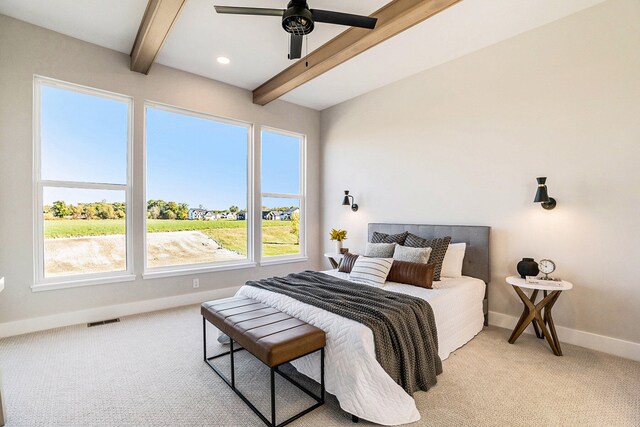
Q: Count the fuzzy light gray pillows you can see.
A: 2